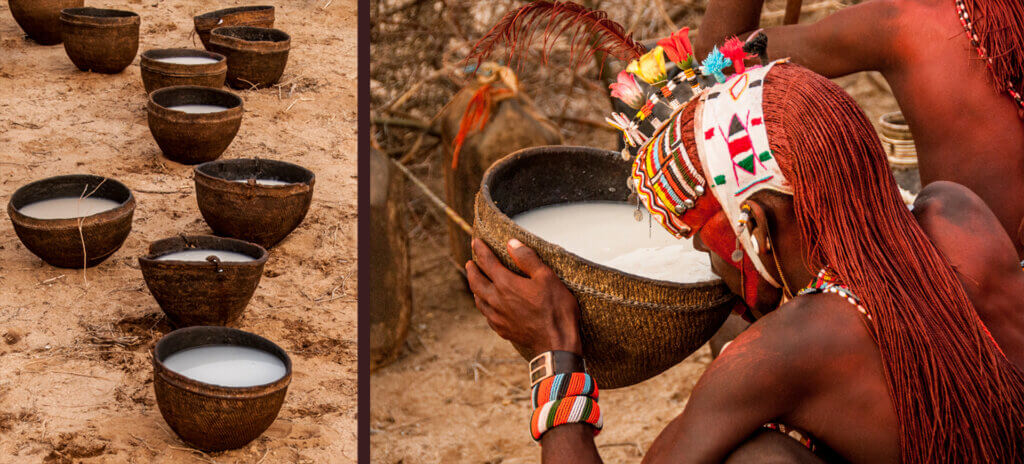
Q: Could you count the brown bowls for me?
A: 11